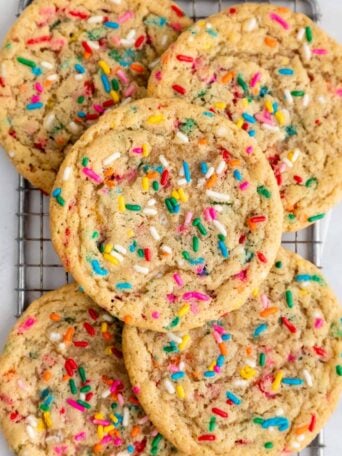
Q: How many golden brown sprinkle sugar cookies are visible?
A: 5